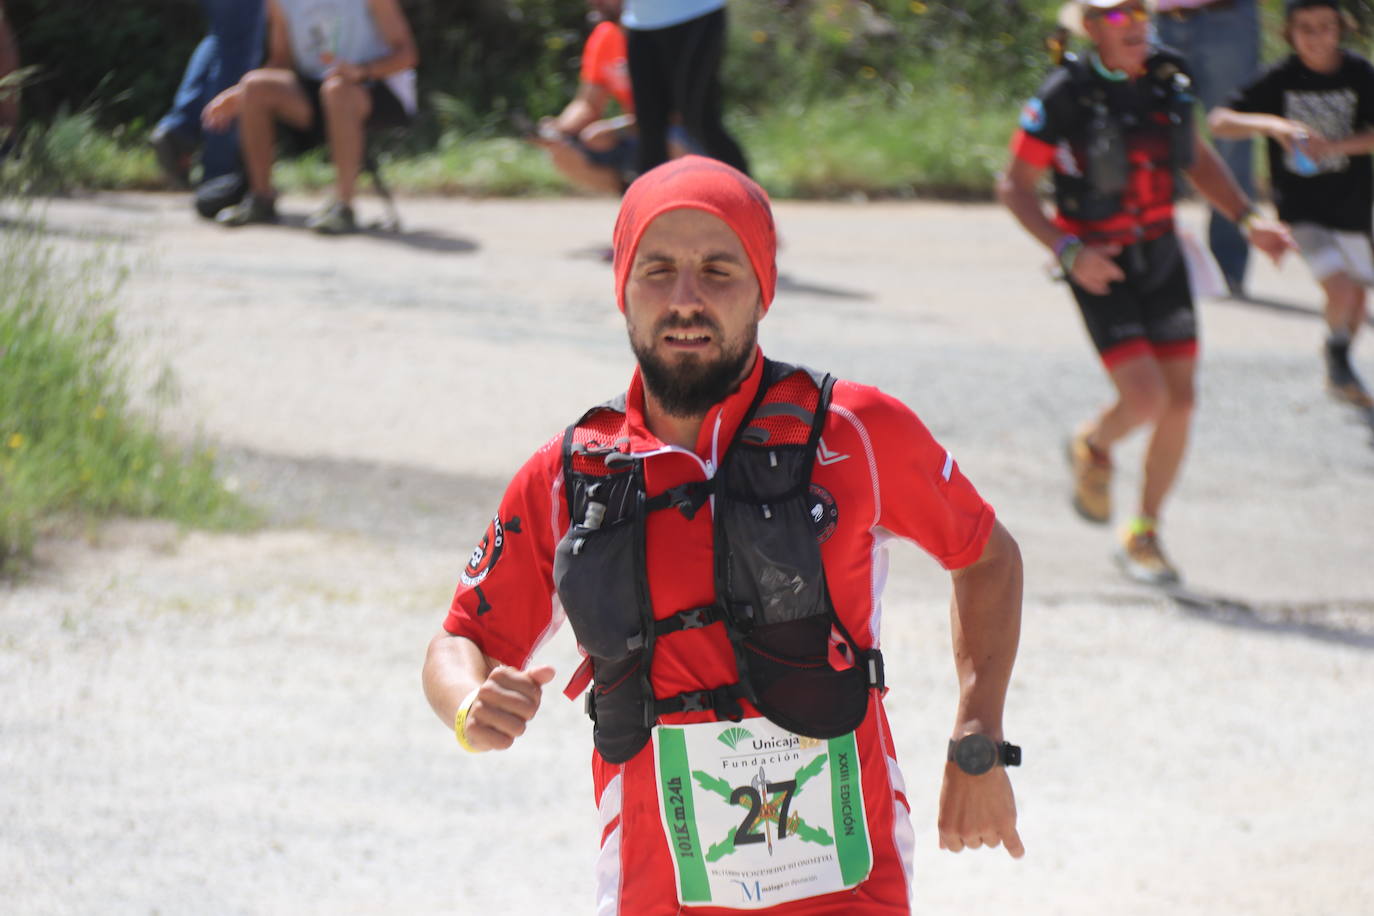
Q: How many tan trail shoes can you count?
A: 2